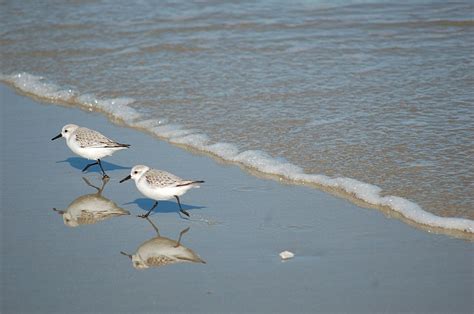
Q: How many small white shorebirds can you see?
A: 2